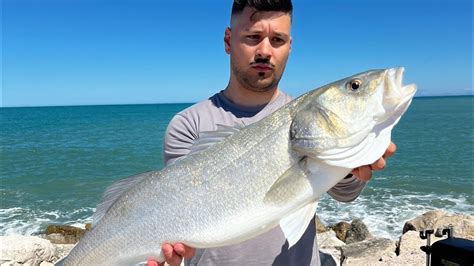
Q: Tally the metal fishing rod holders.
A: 2